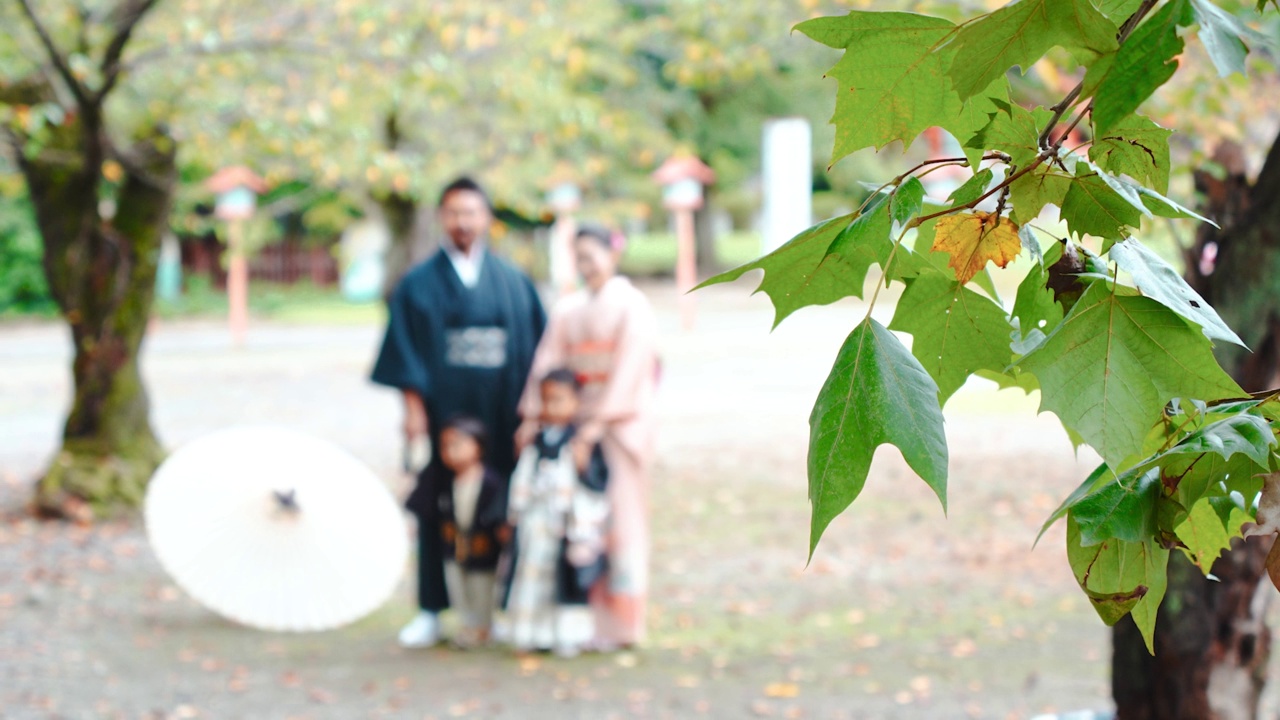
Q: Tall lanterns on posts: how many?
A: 3